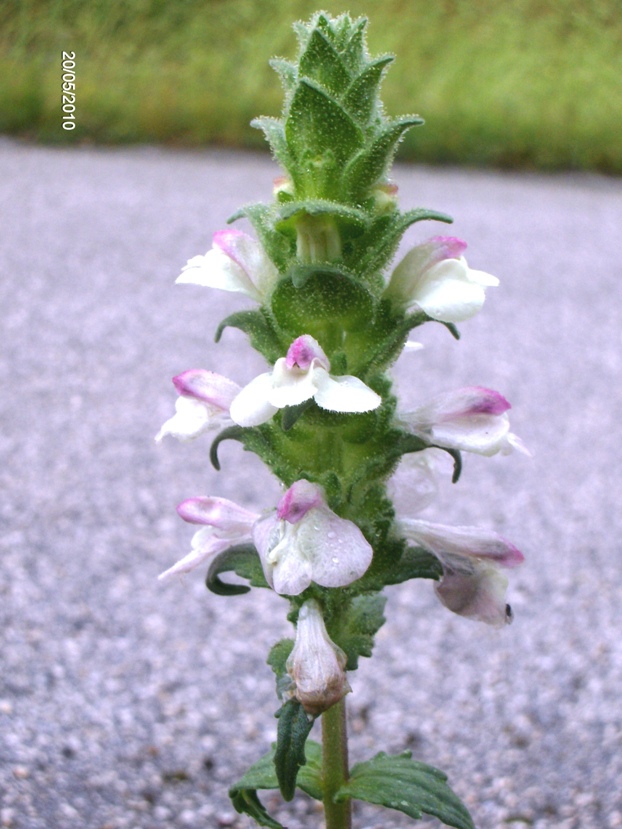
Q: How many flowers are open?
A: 8